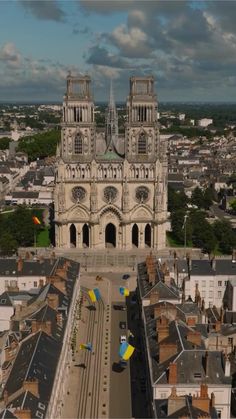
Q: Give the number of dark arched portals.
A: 5